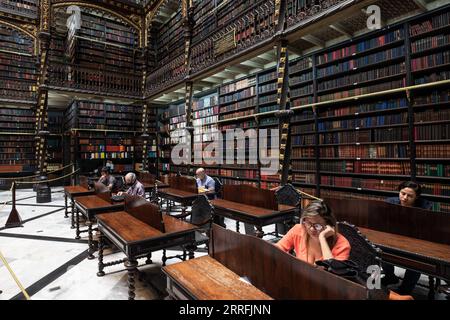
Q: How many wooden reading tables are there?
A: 8